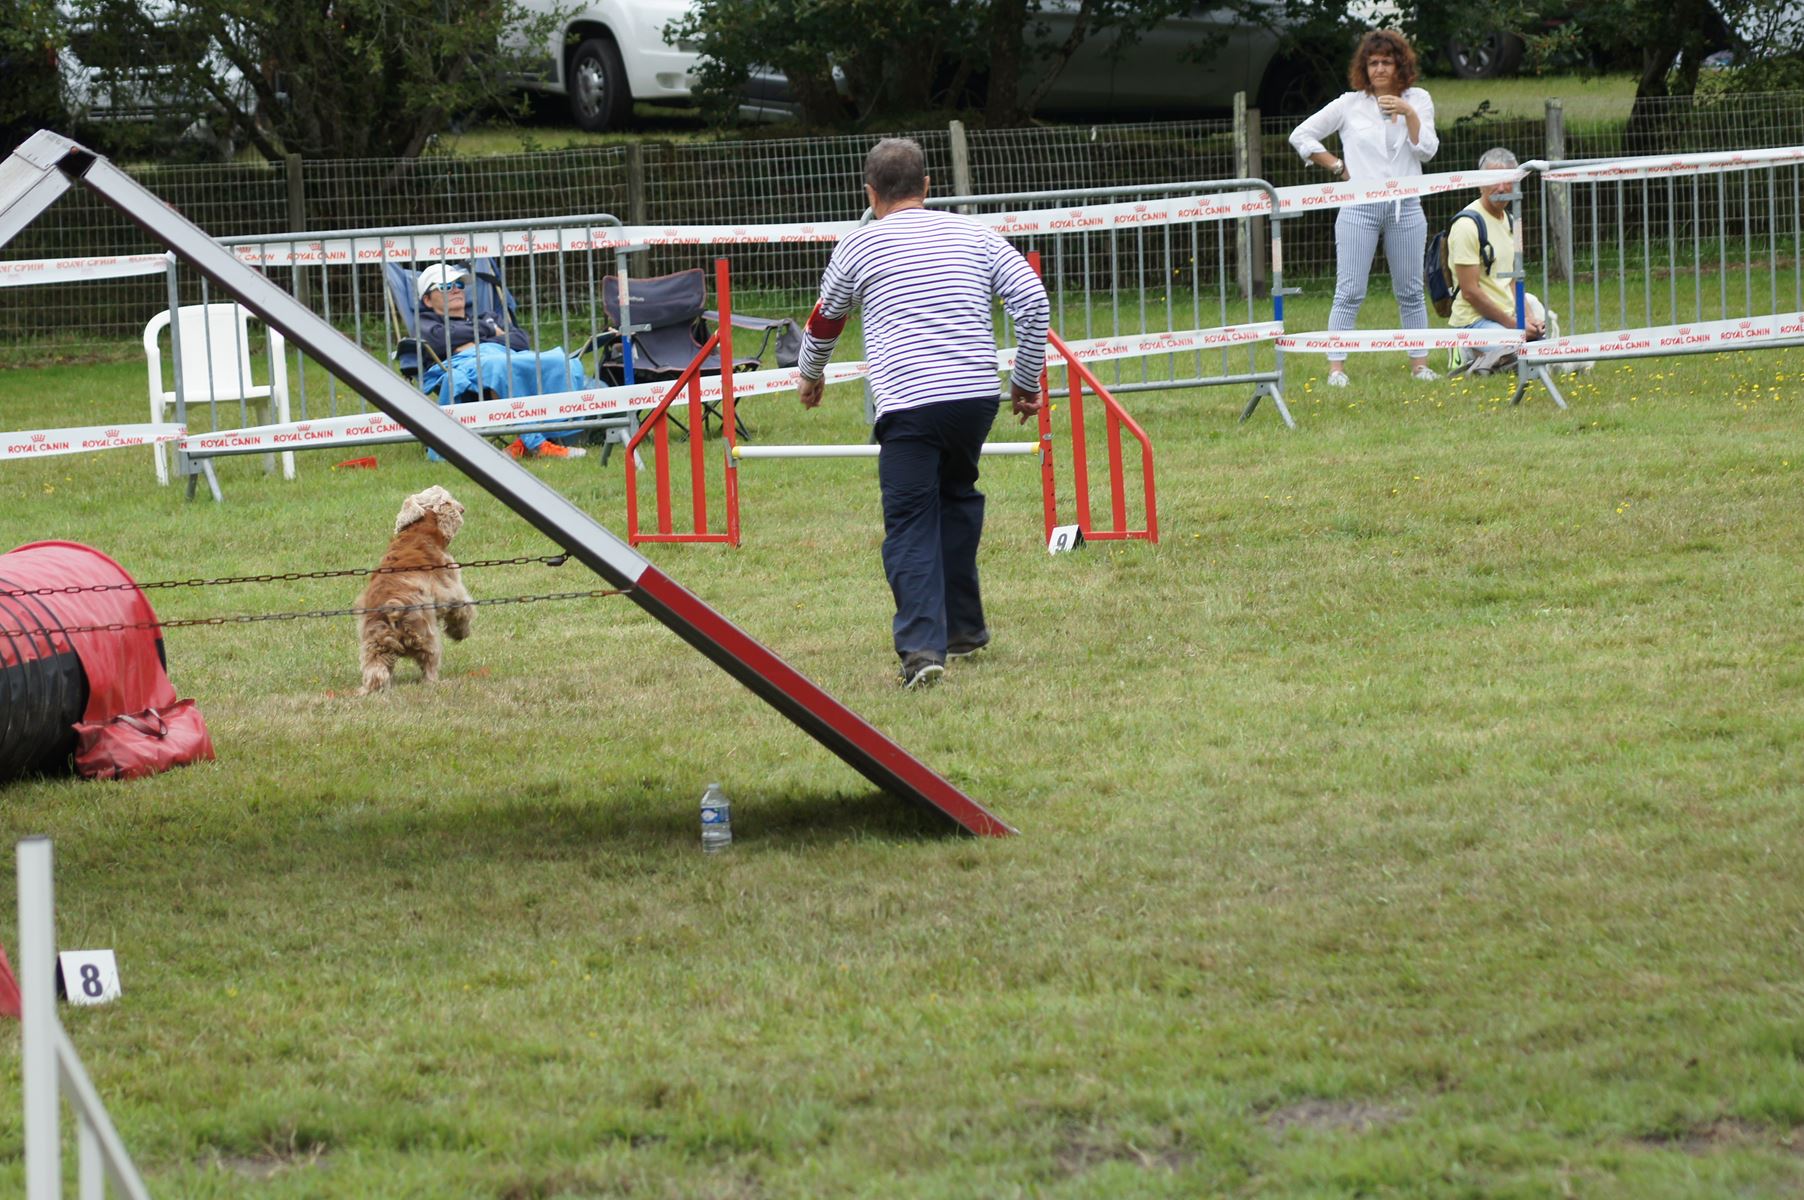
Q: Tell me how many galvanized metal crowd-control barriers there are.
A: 3